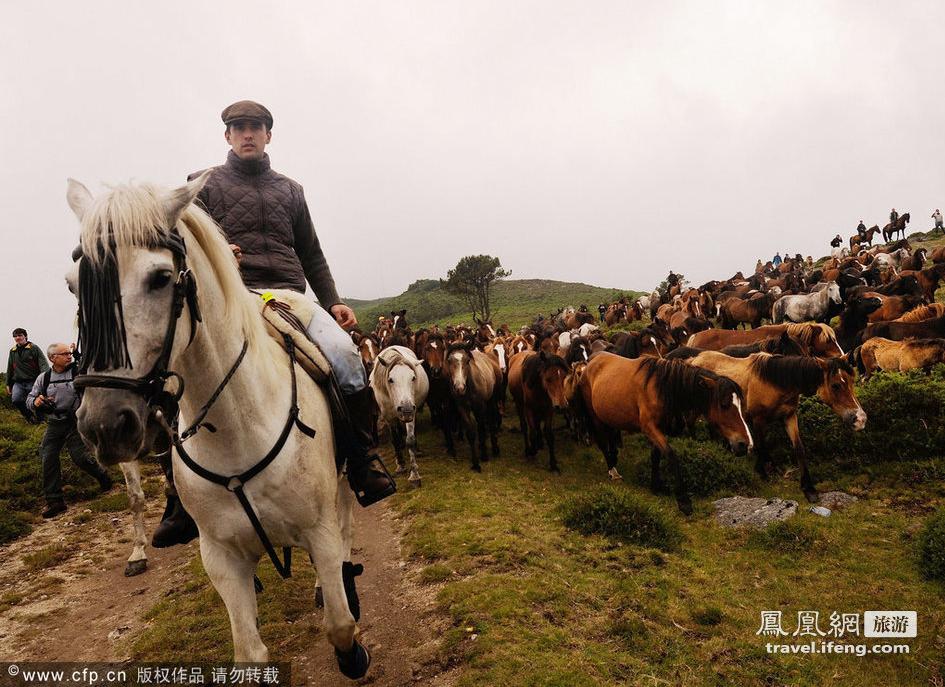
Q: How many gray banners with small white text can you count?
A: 1